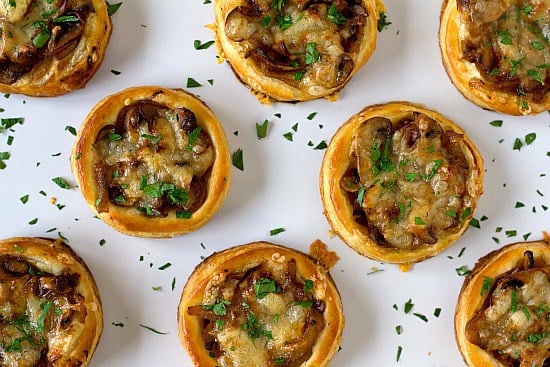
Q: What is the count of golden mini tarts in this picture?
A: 8